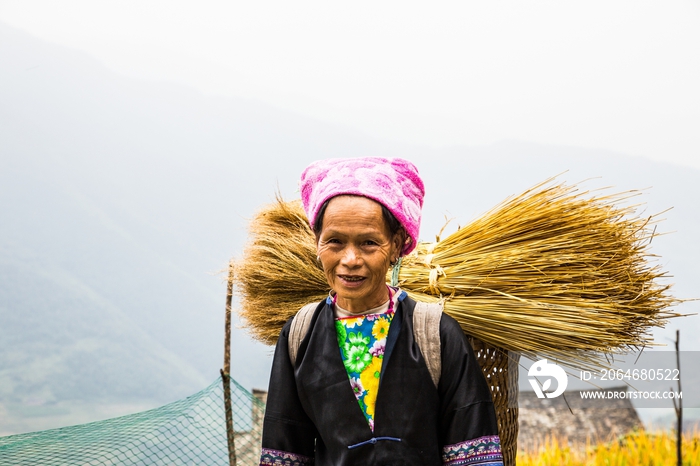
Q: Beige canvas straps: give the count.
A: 2